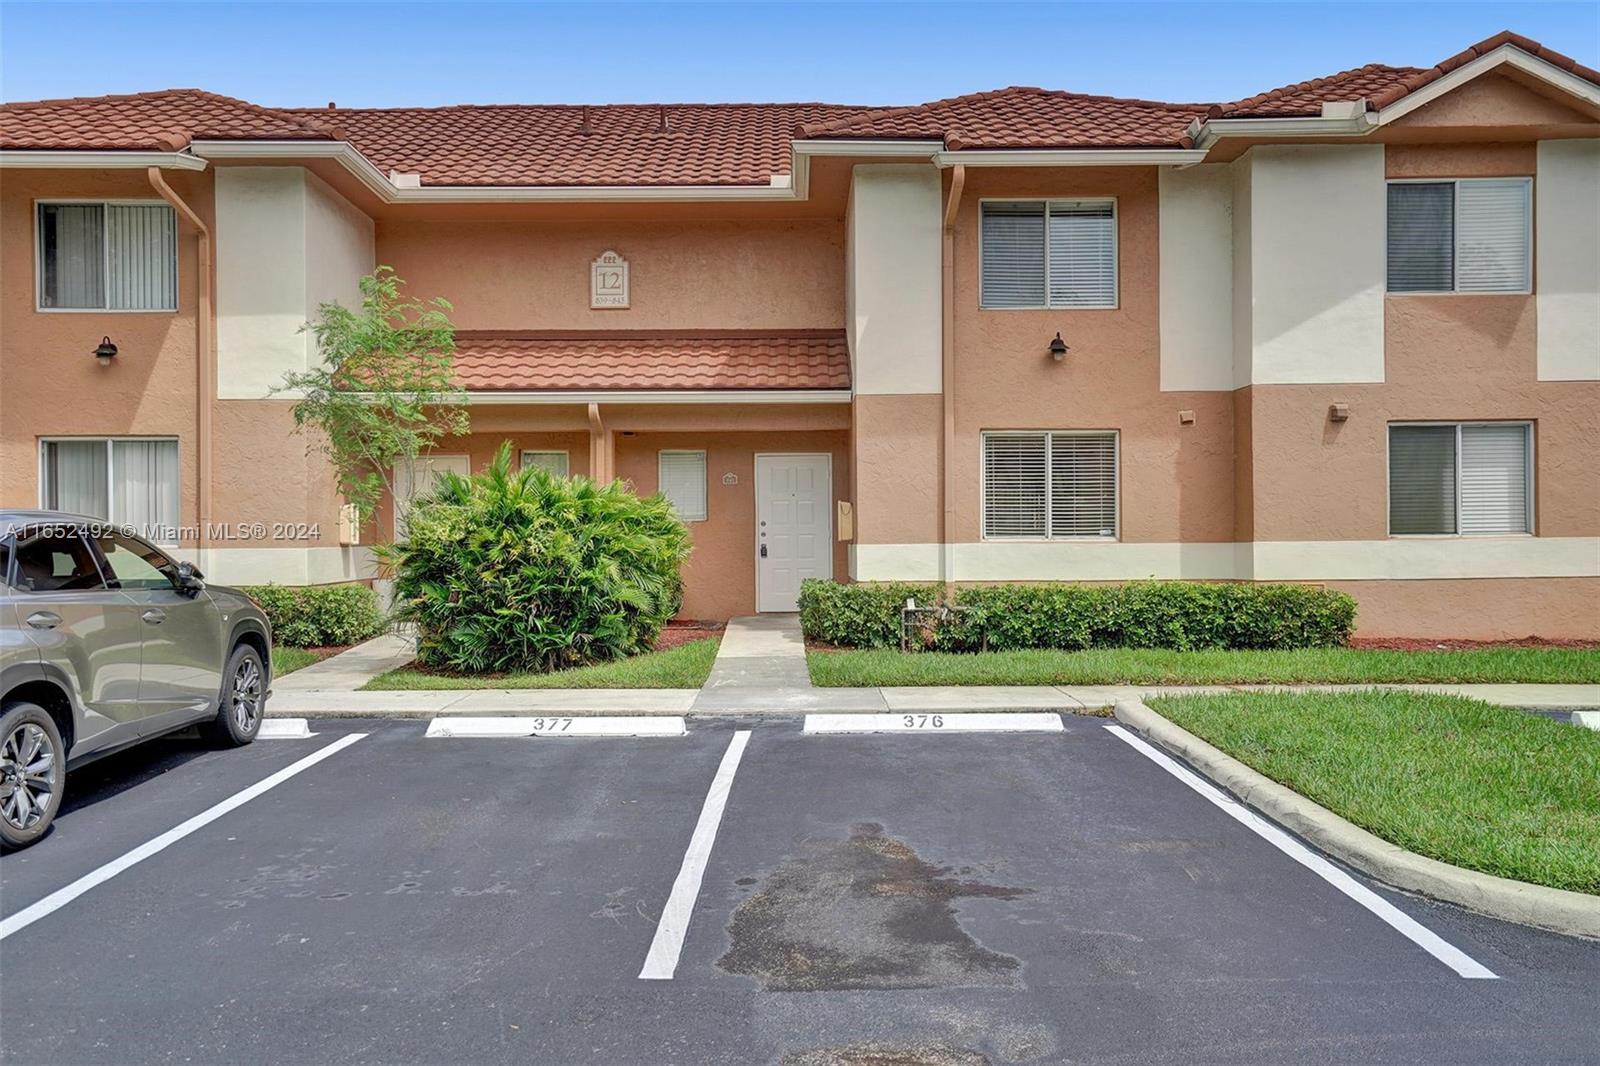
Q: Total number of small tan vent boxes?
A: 2